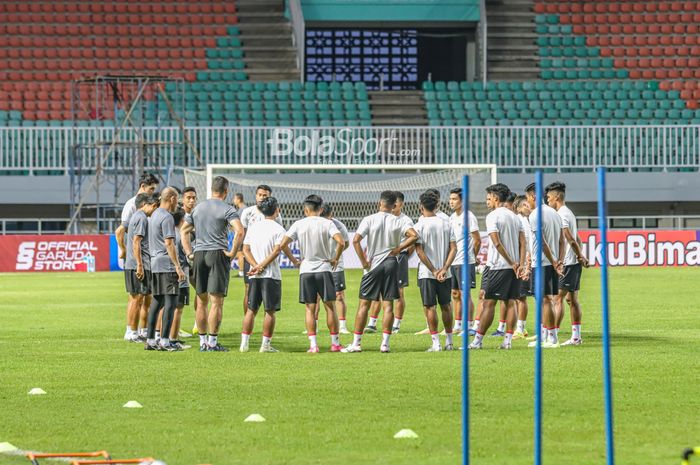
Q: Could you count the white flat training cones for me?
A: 5